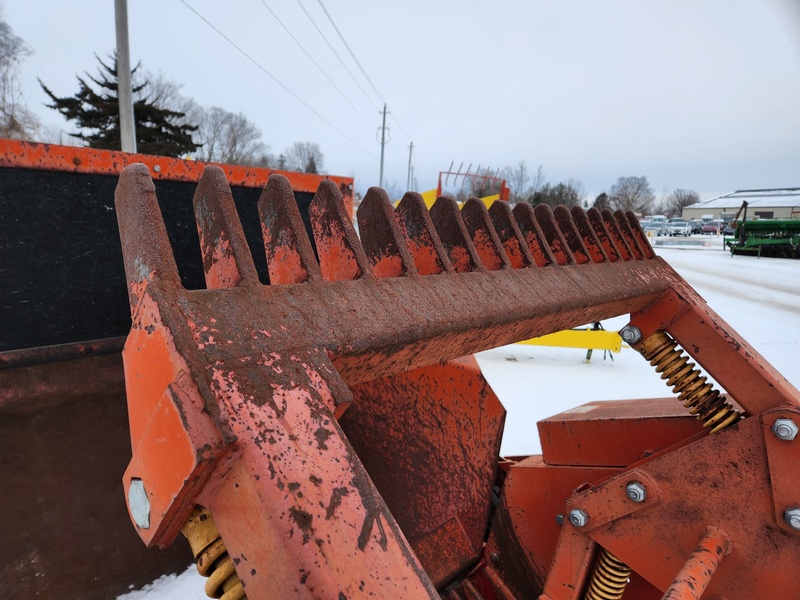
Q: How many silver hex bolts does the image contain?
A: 6